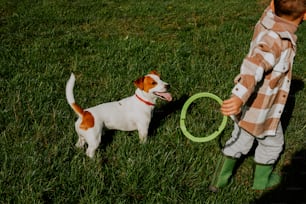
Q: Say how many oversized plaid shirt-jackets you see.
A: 1